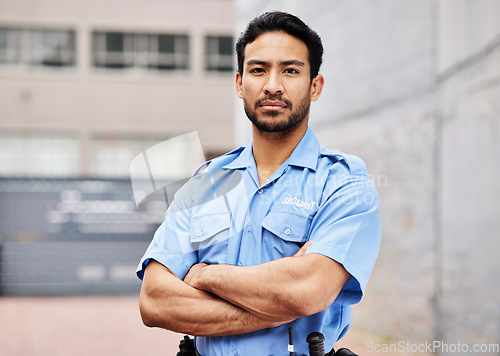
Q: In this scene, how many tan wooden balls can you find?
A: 0